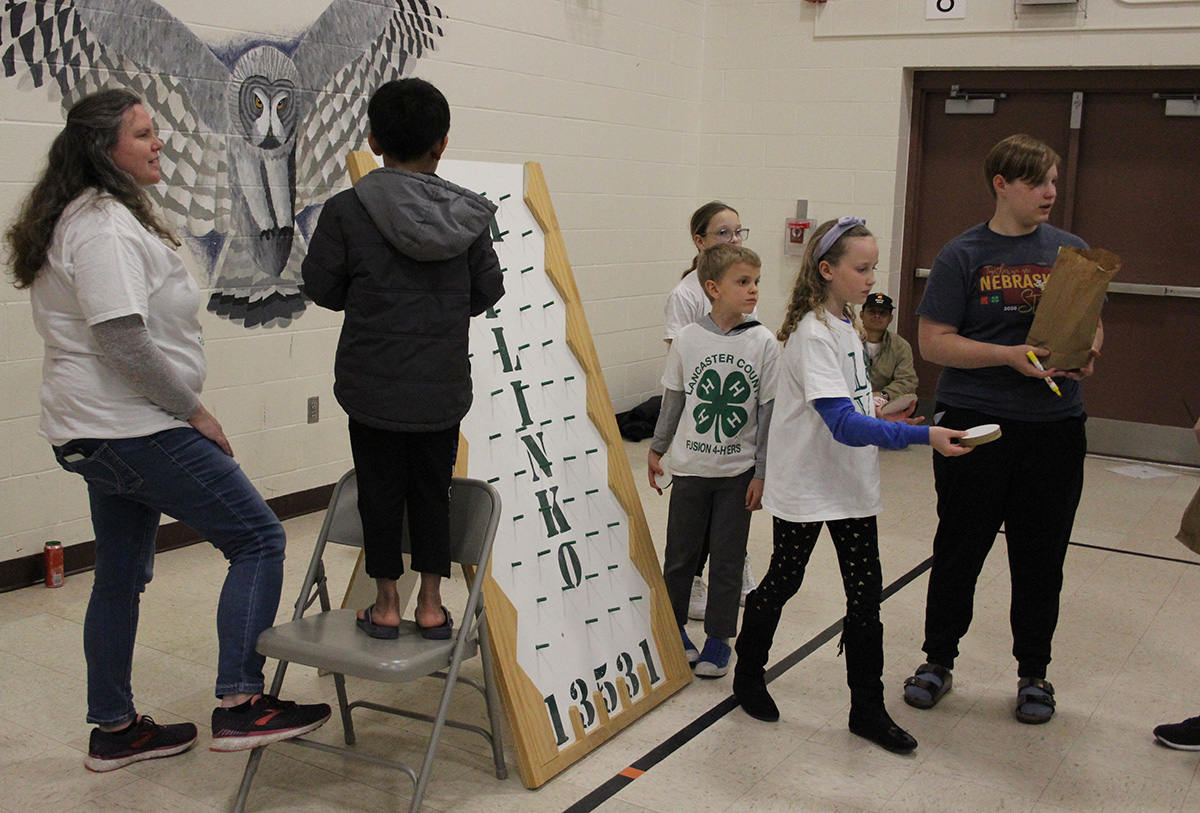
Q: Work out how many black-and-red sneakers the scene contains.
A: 2